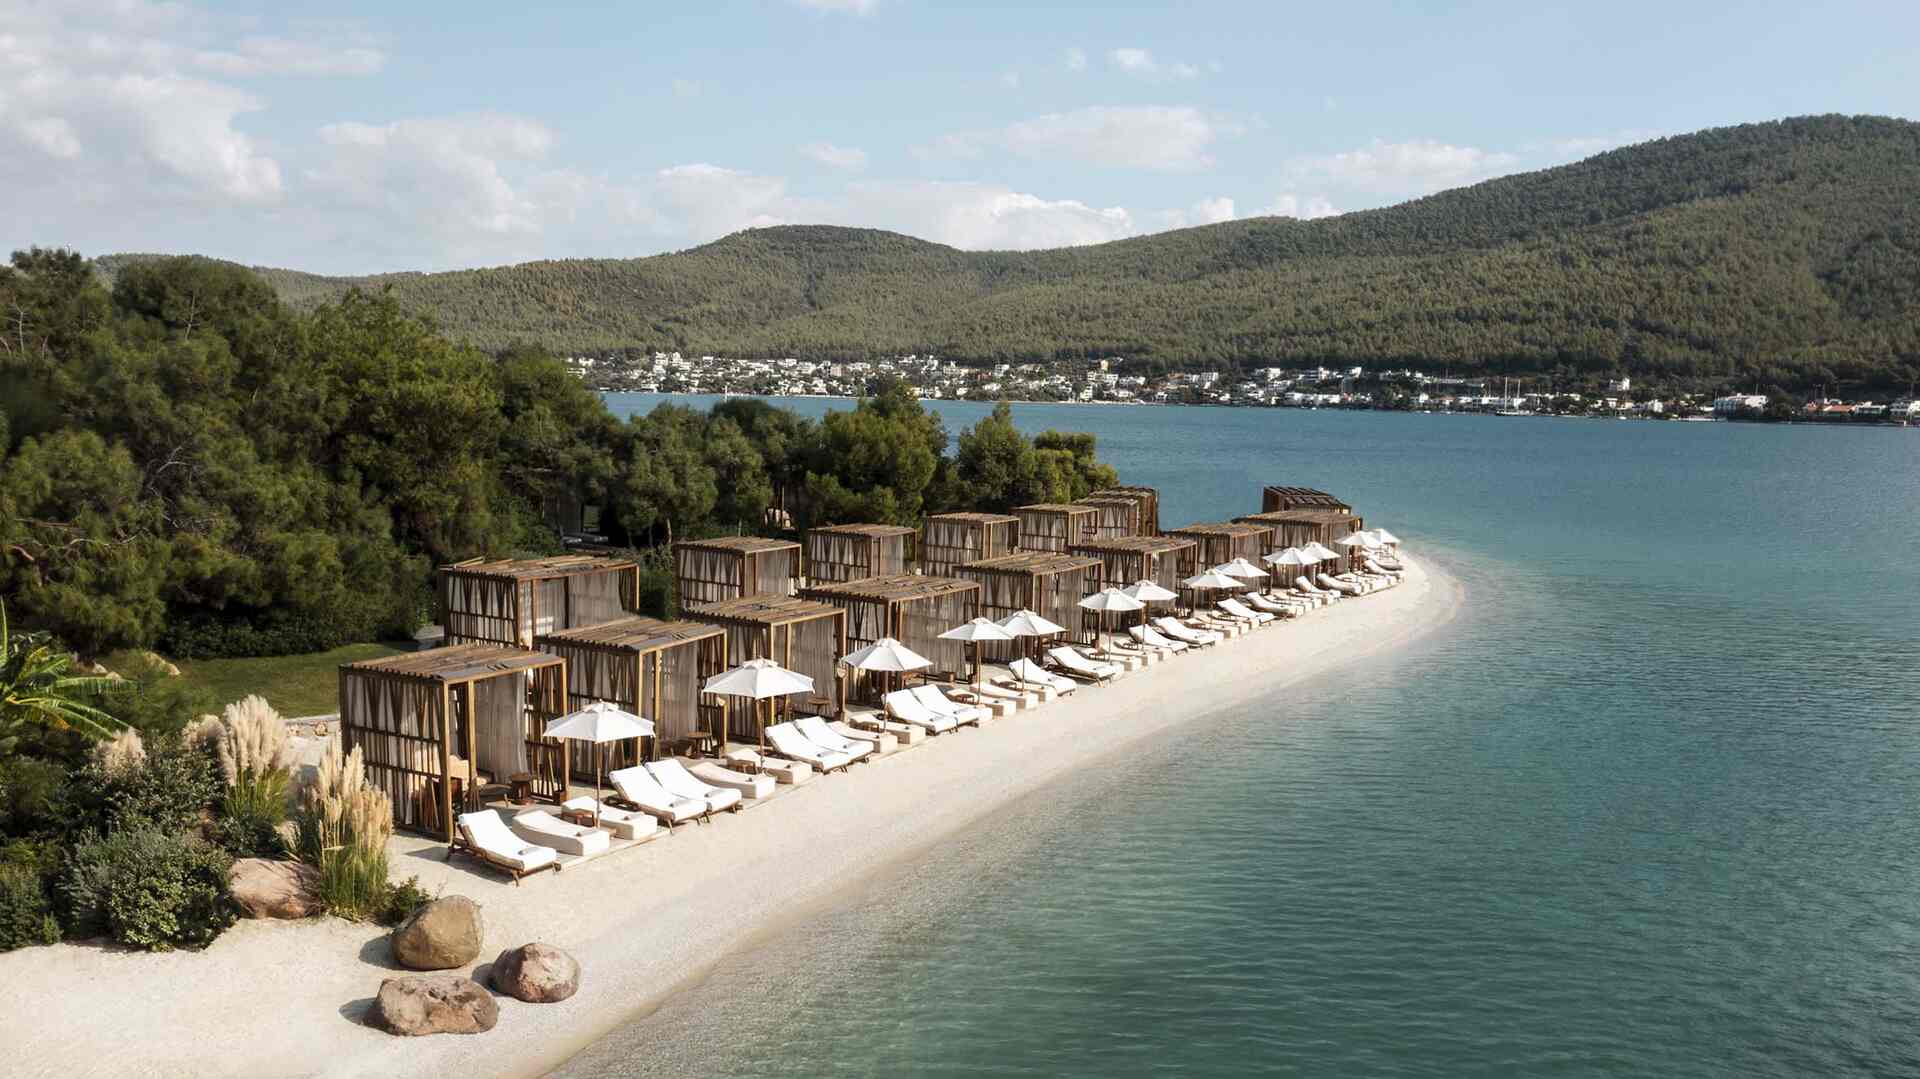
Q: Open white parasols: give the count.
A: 13